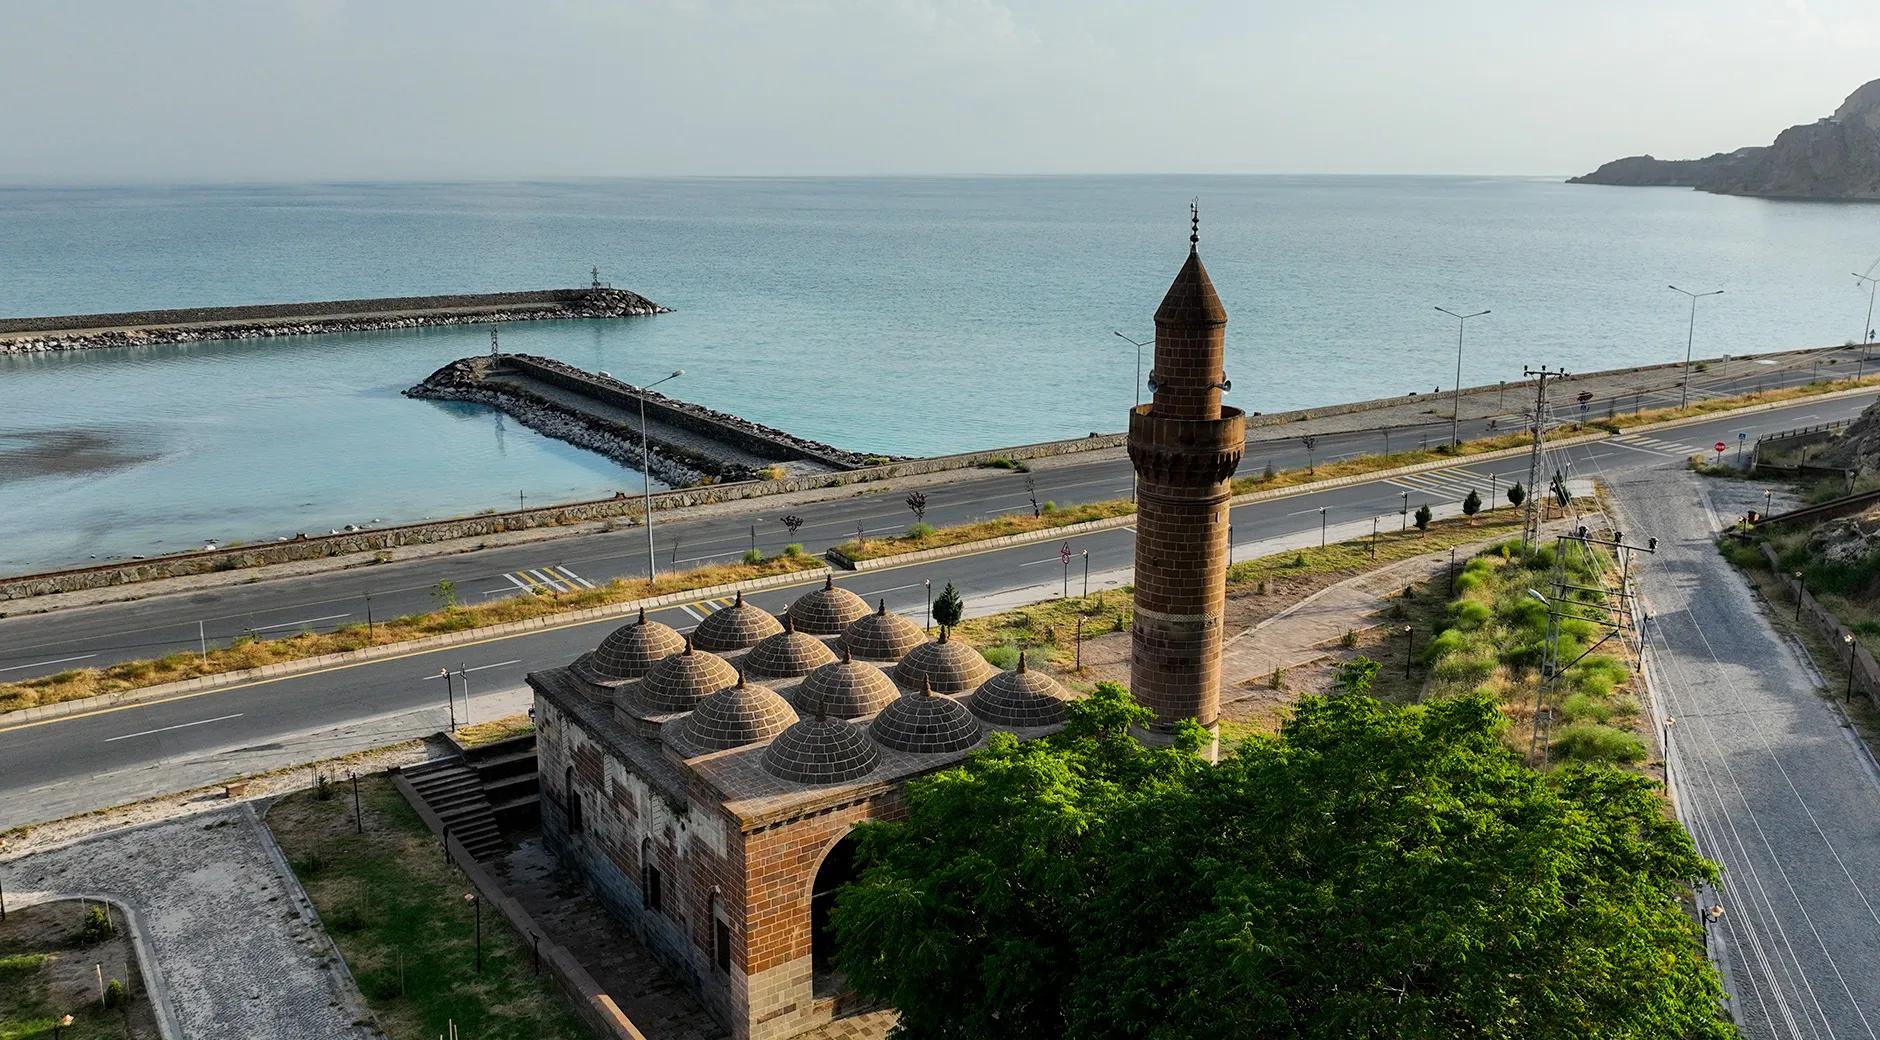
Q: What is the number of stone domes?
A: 12